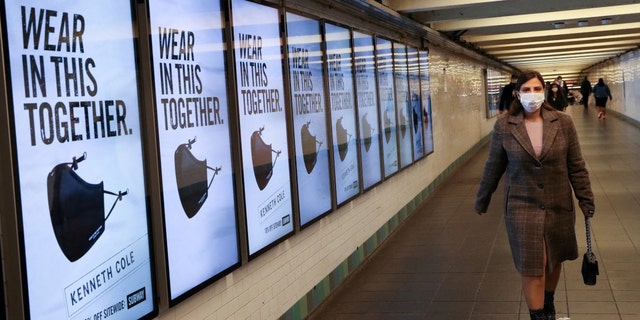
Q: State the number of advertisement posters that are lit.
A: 10